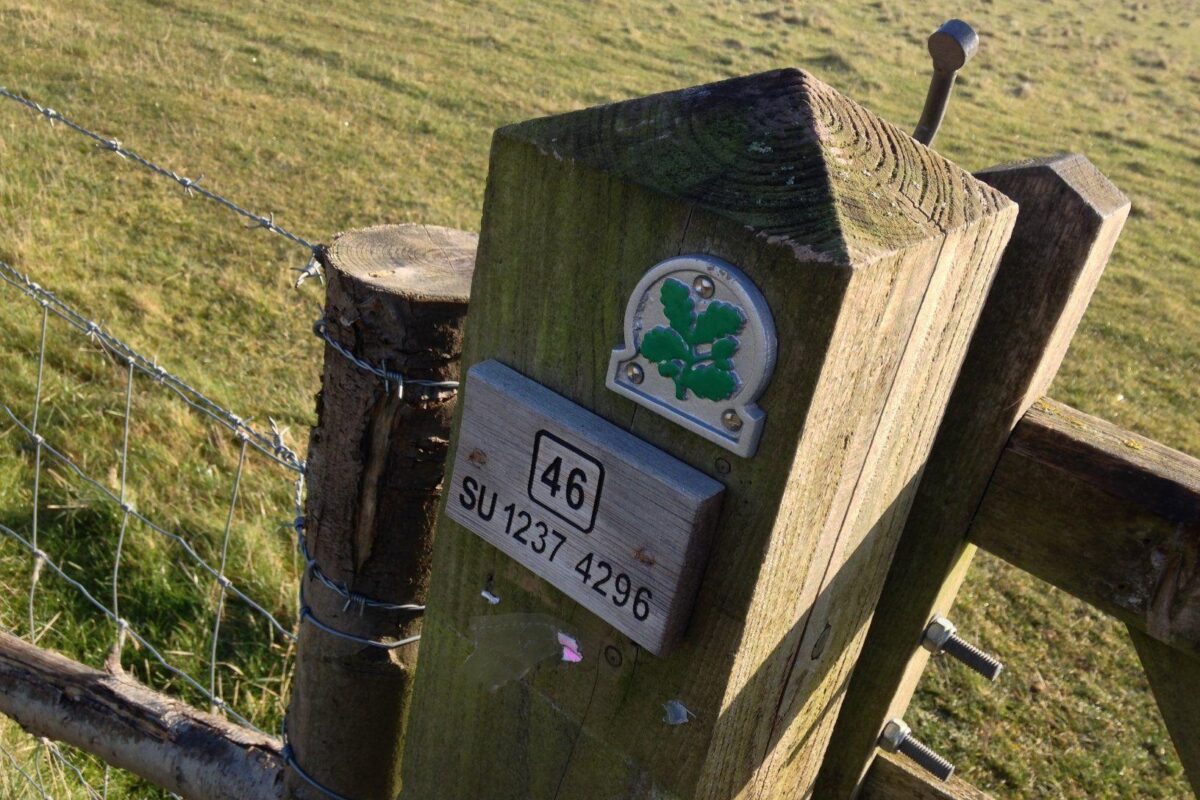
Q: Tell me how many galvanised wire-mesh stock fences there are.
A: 1